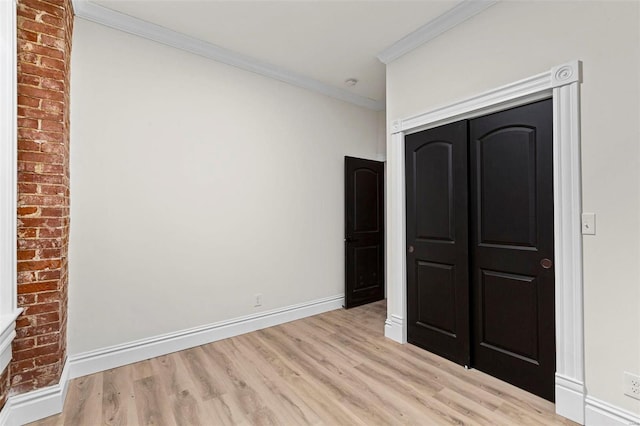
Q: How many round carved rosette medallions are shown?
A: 2